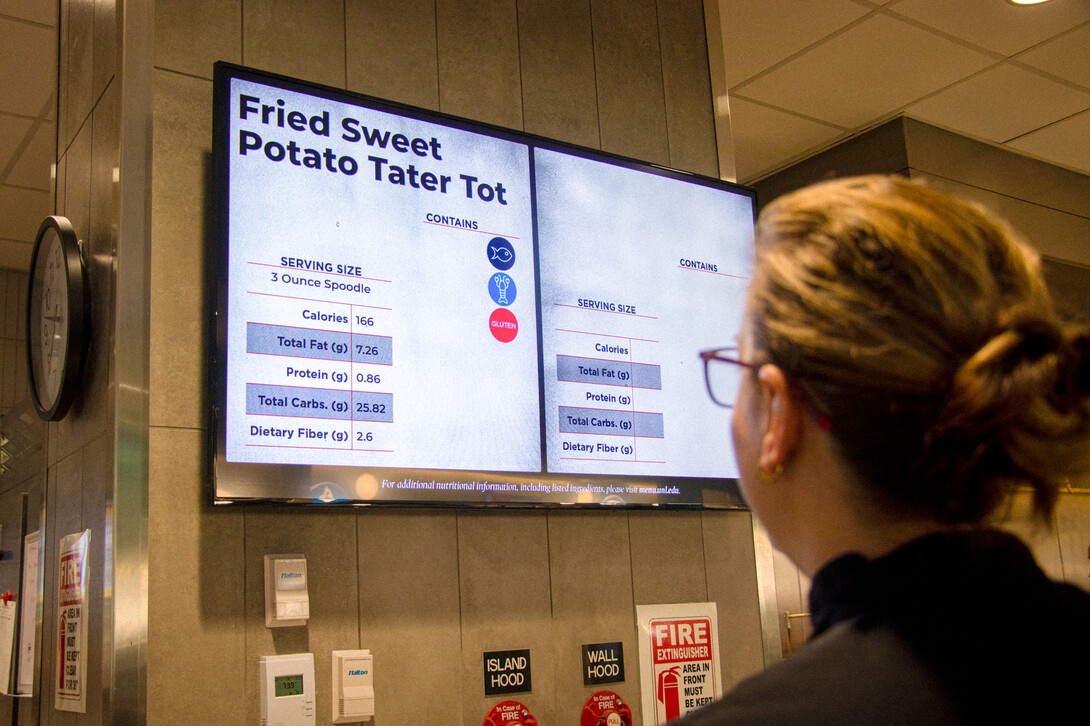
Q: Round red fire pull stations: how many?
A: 2